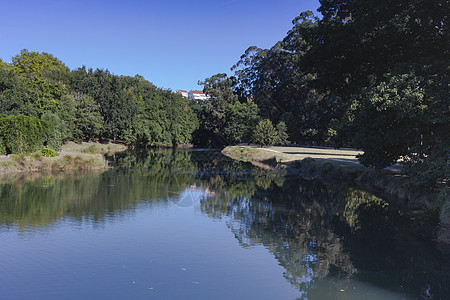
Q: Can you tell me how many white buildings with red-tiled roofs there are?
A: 2